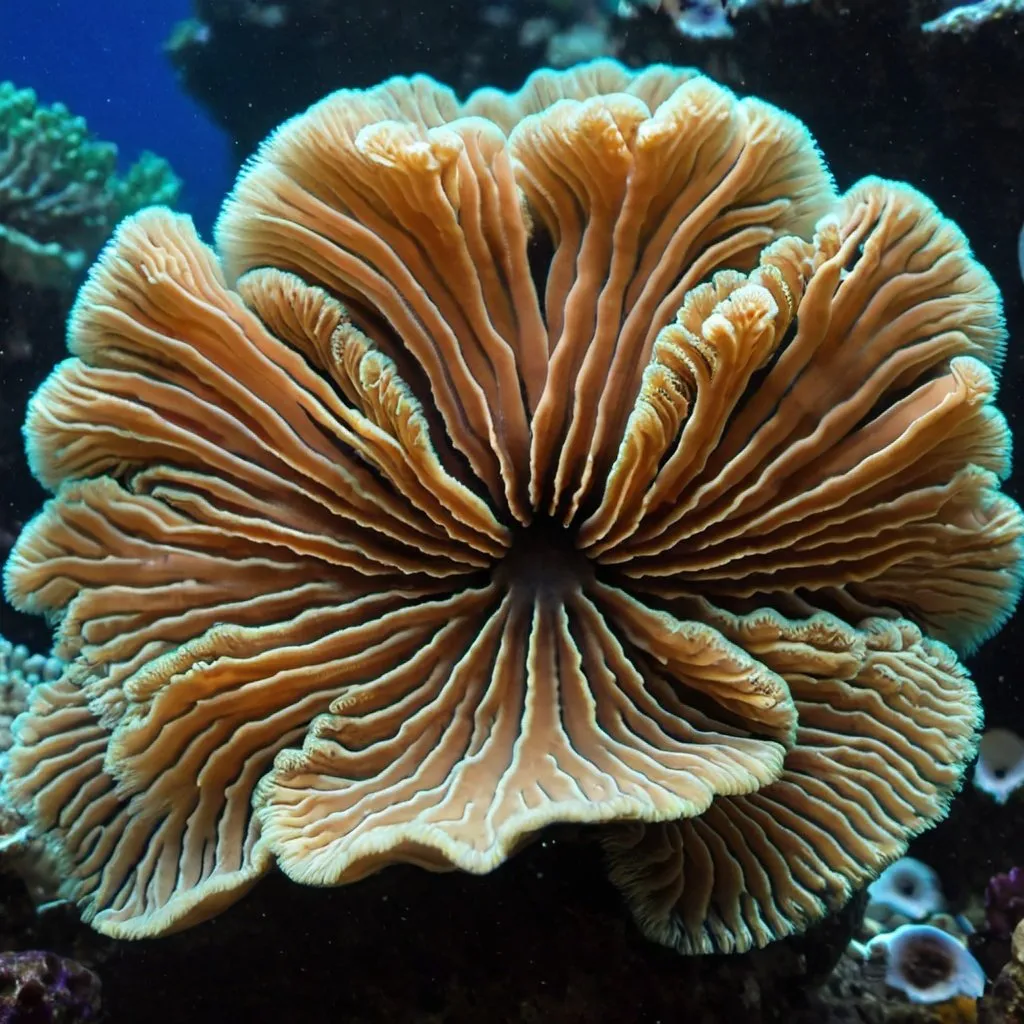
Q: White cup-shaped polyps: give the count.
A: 3